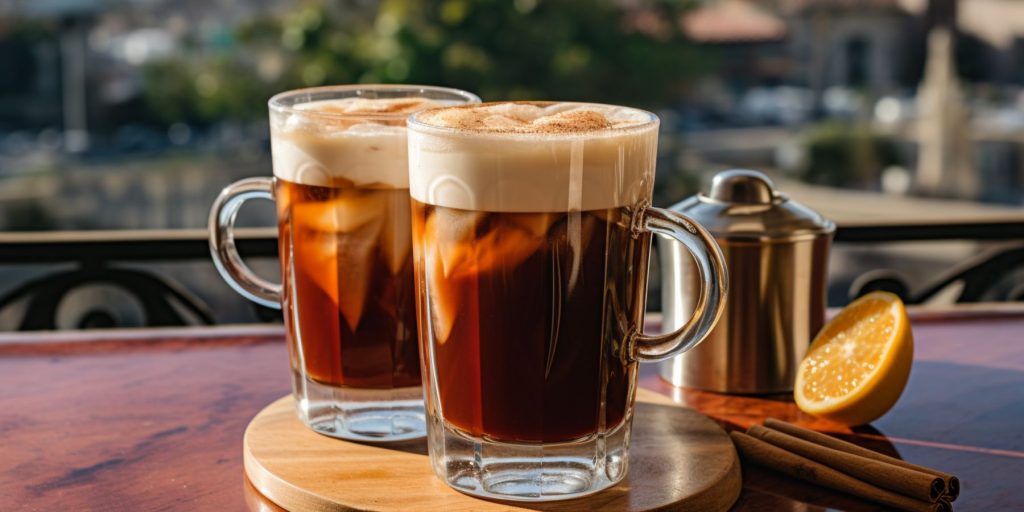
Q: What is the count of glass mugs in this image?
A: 2